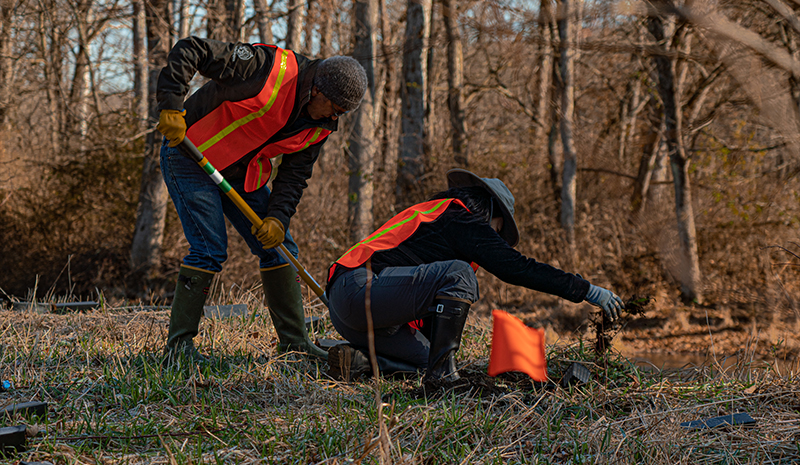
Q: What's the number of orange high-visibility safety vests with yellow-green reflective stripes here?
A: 2